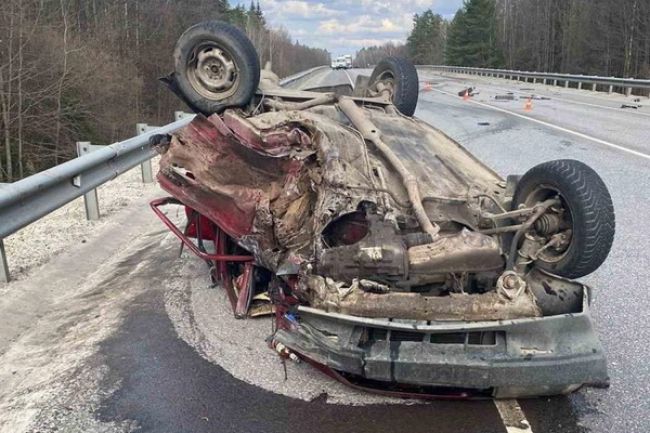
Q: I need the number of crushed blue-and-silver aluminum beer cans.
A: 0